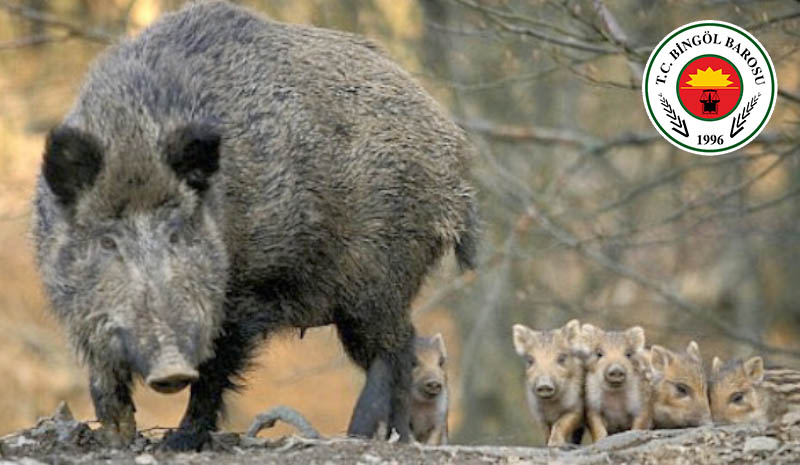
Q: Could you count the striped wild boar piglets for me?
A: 5